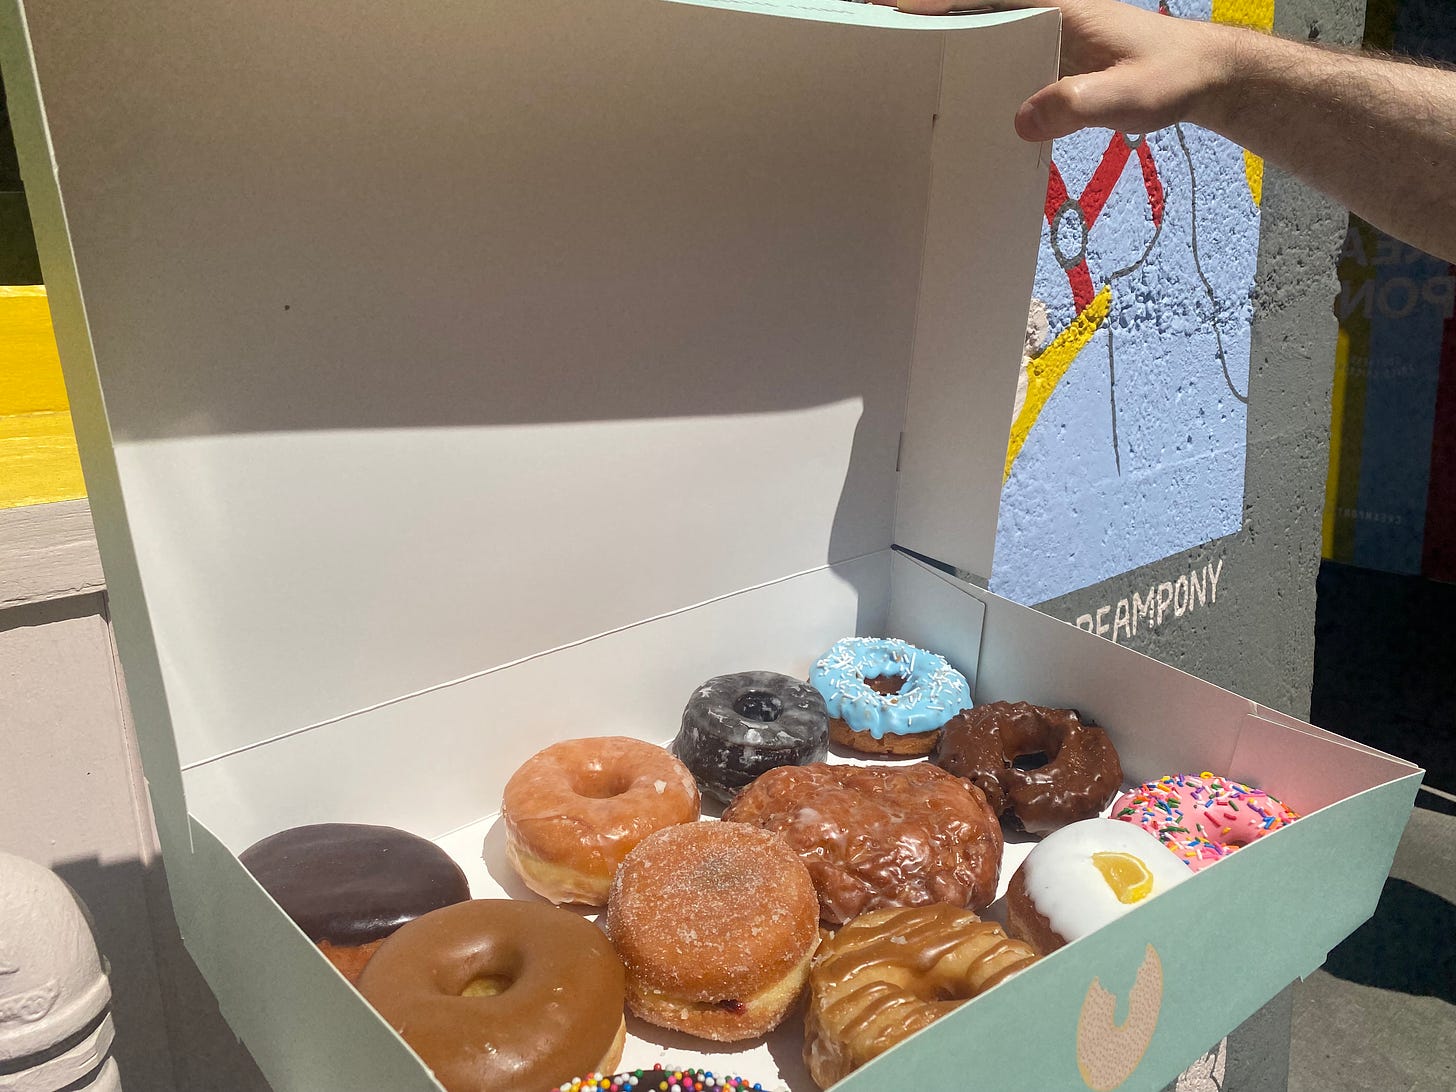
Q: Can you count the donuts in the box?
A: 12